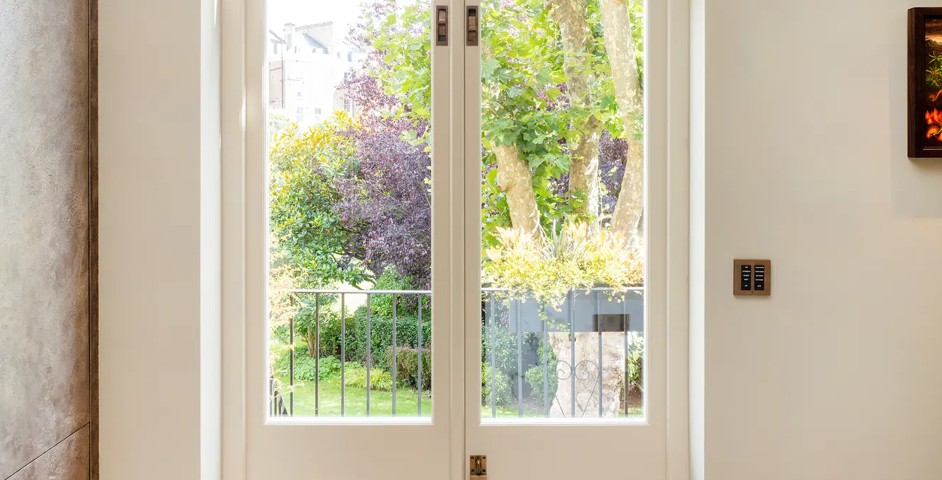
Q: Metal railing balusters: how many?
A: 12